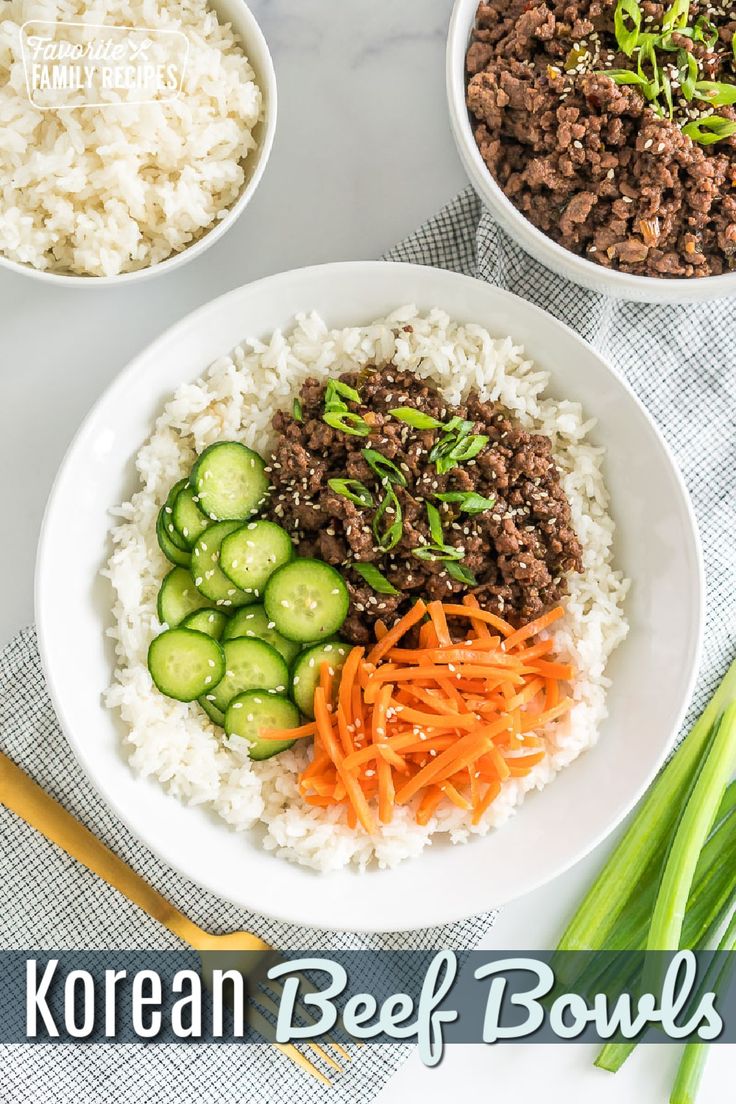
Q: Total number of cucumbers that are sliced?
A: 15